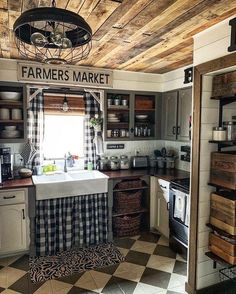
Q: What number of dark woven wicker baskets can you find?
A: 3